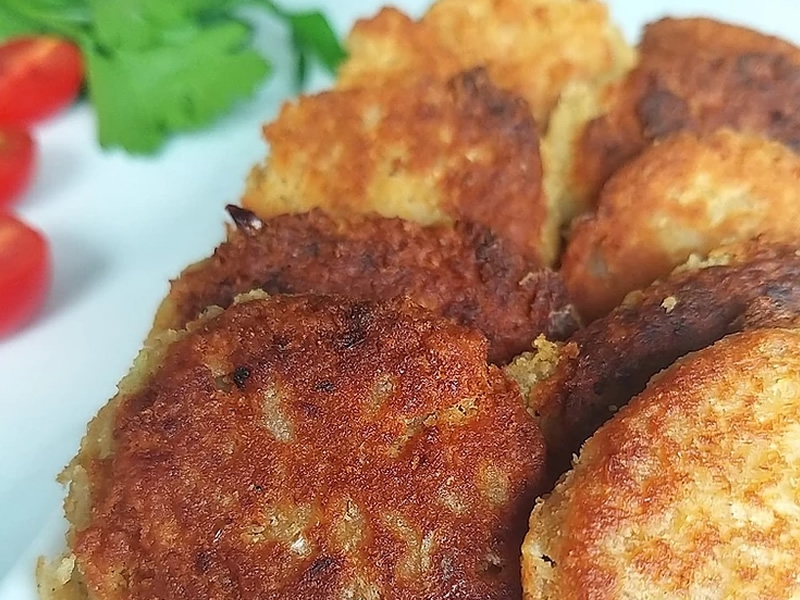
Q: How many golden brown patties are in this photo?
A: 8